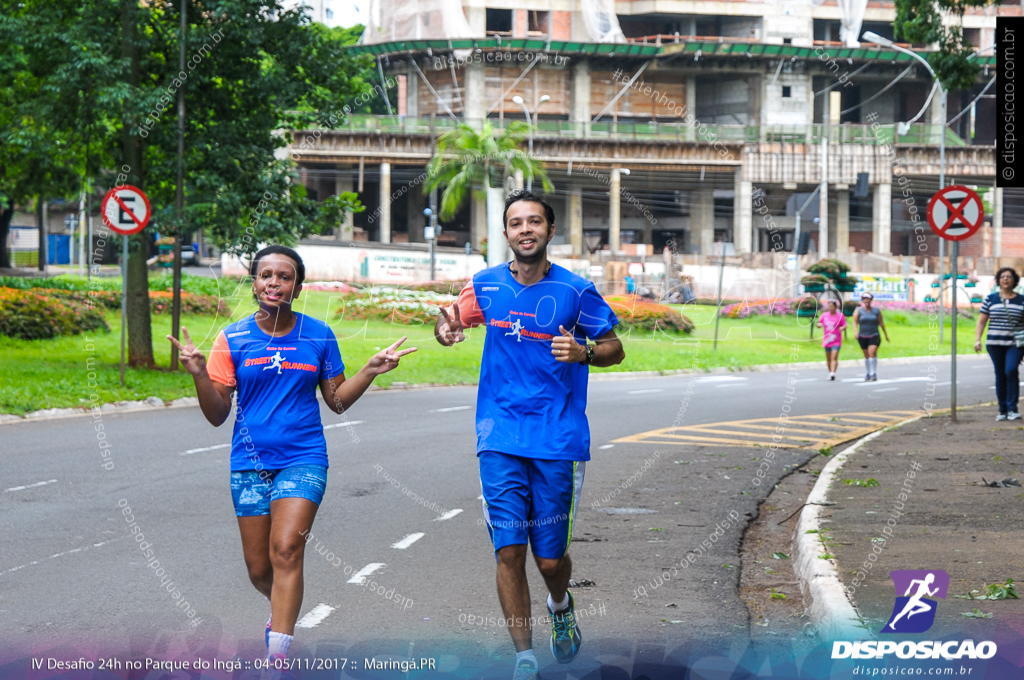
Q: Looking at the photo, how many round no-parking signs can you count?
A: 2